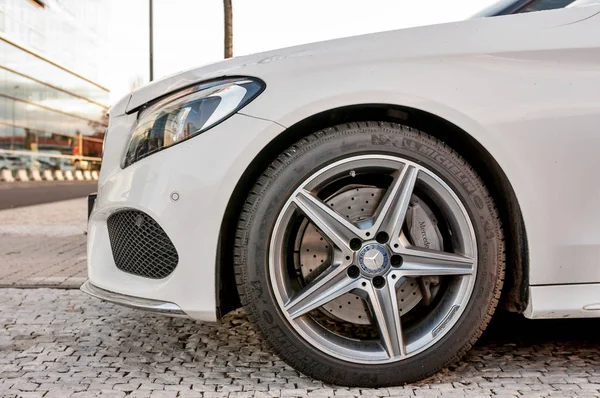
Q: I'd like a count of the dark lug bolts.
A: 5